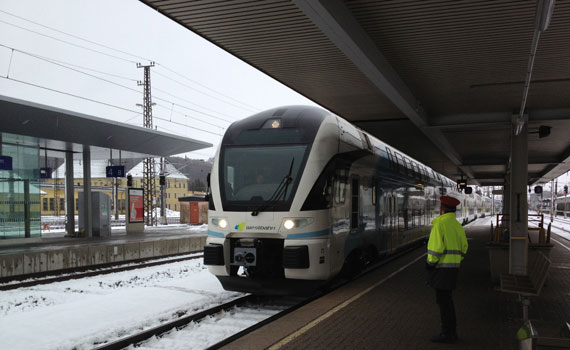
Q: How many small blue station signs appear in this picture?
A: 3